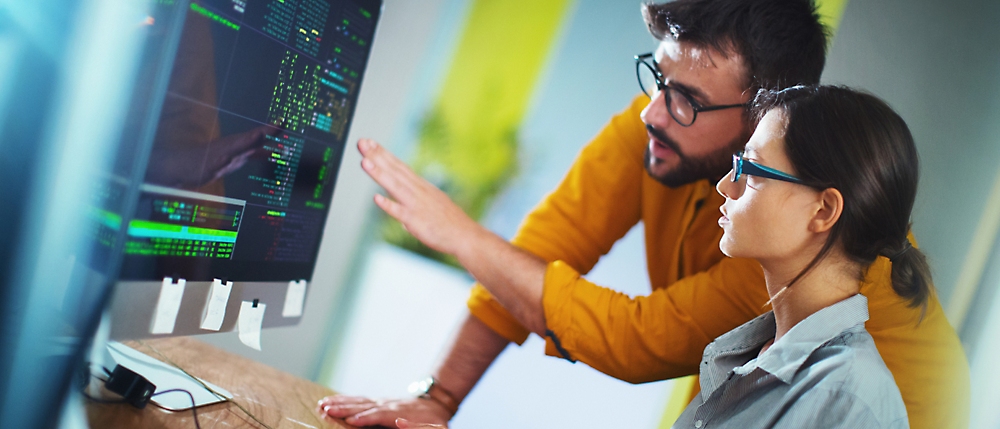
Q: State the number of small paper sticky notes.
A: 4